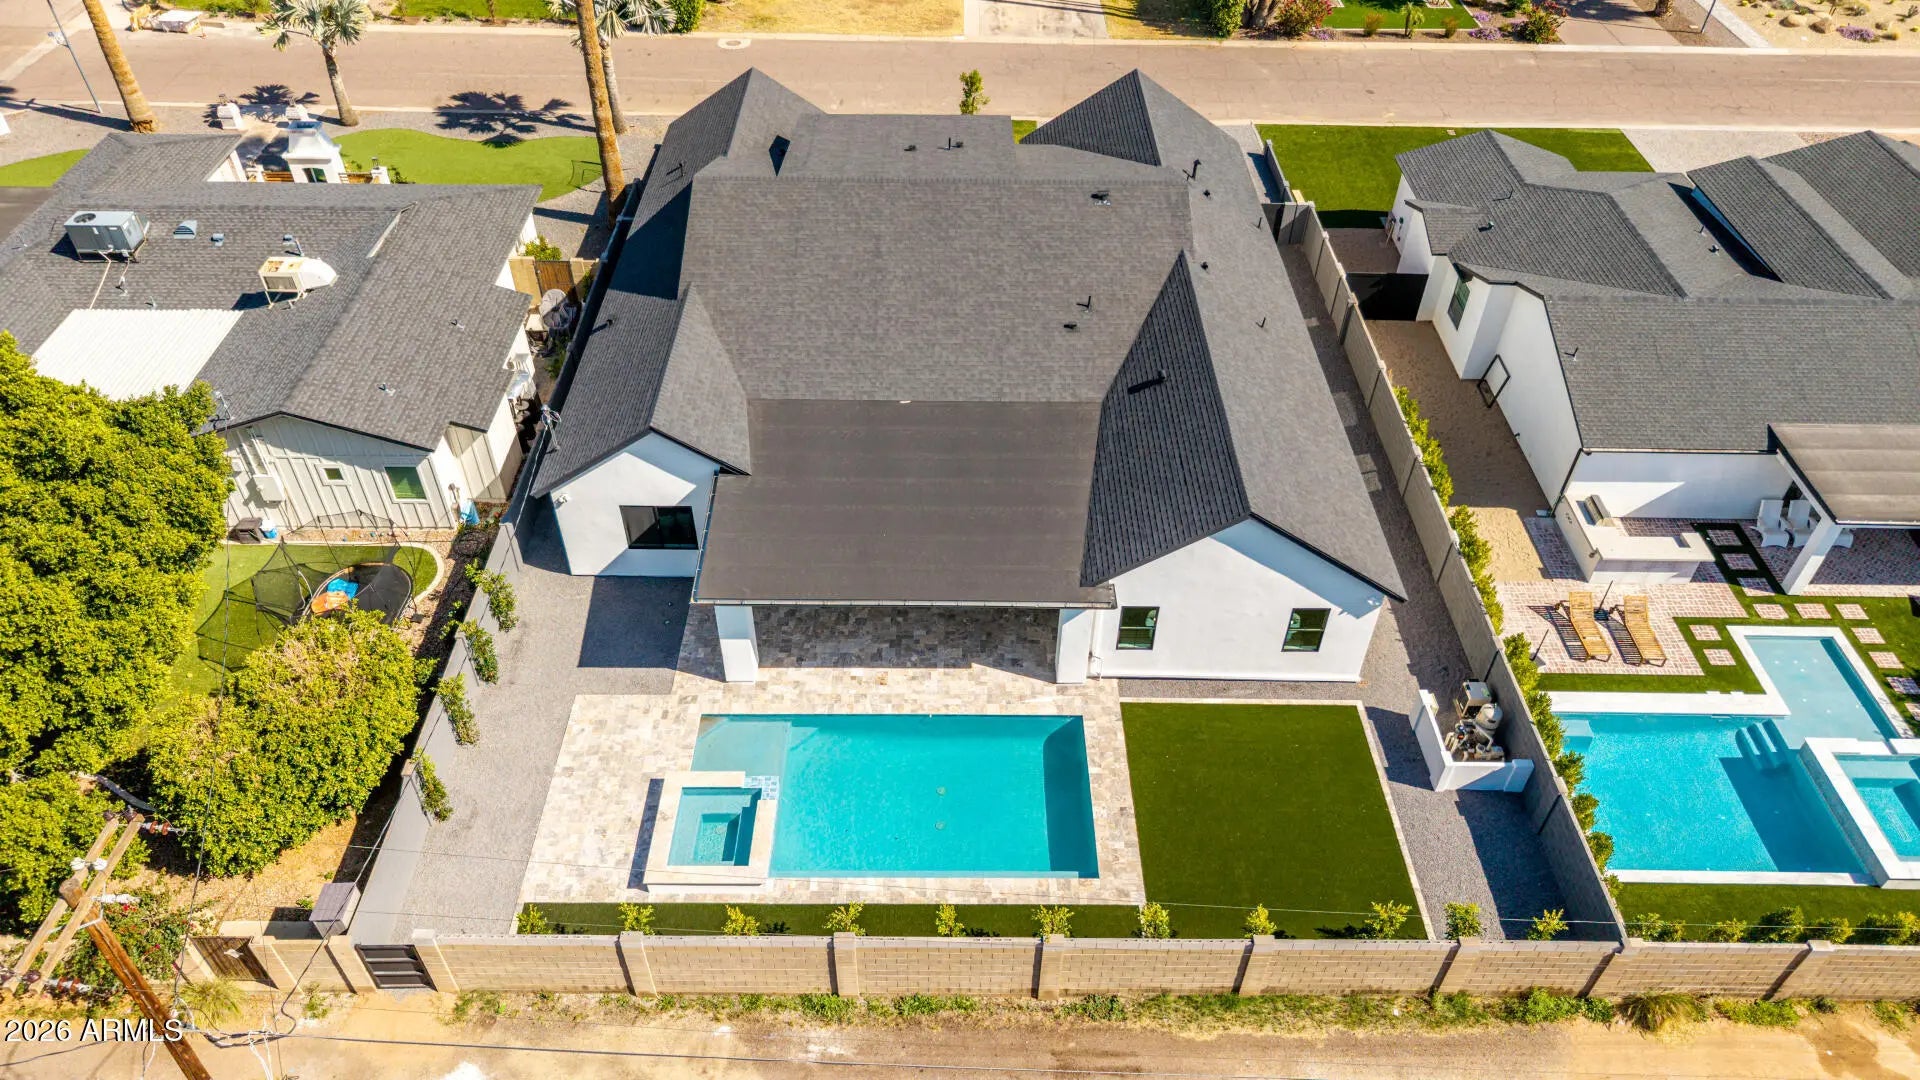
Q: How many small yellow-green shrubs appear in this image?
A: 11